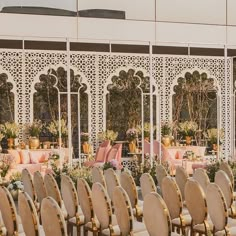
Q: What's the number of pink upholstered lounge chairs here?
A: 4